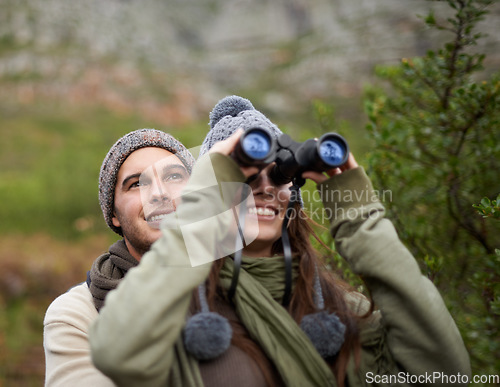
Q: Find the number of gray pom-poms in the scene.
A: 3